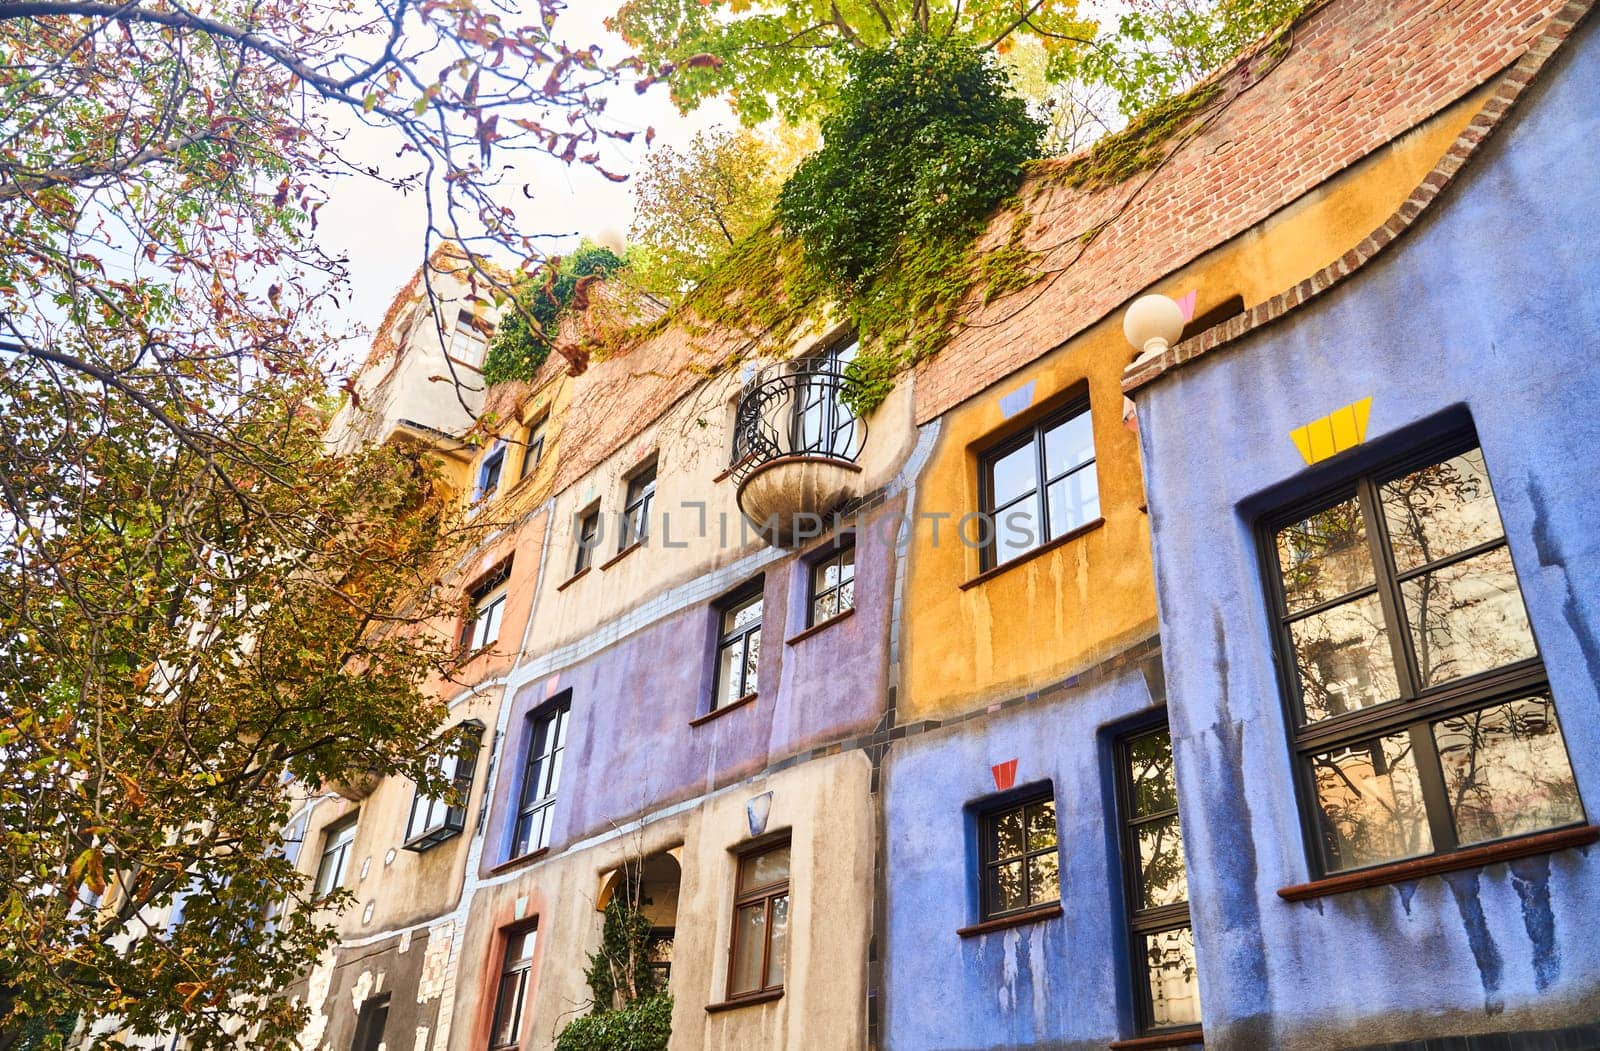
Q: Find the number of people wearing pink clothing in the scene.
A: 0